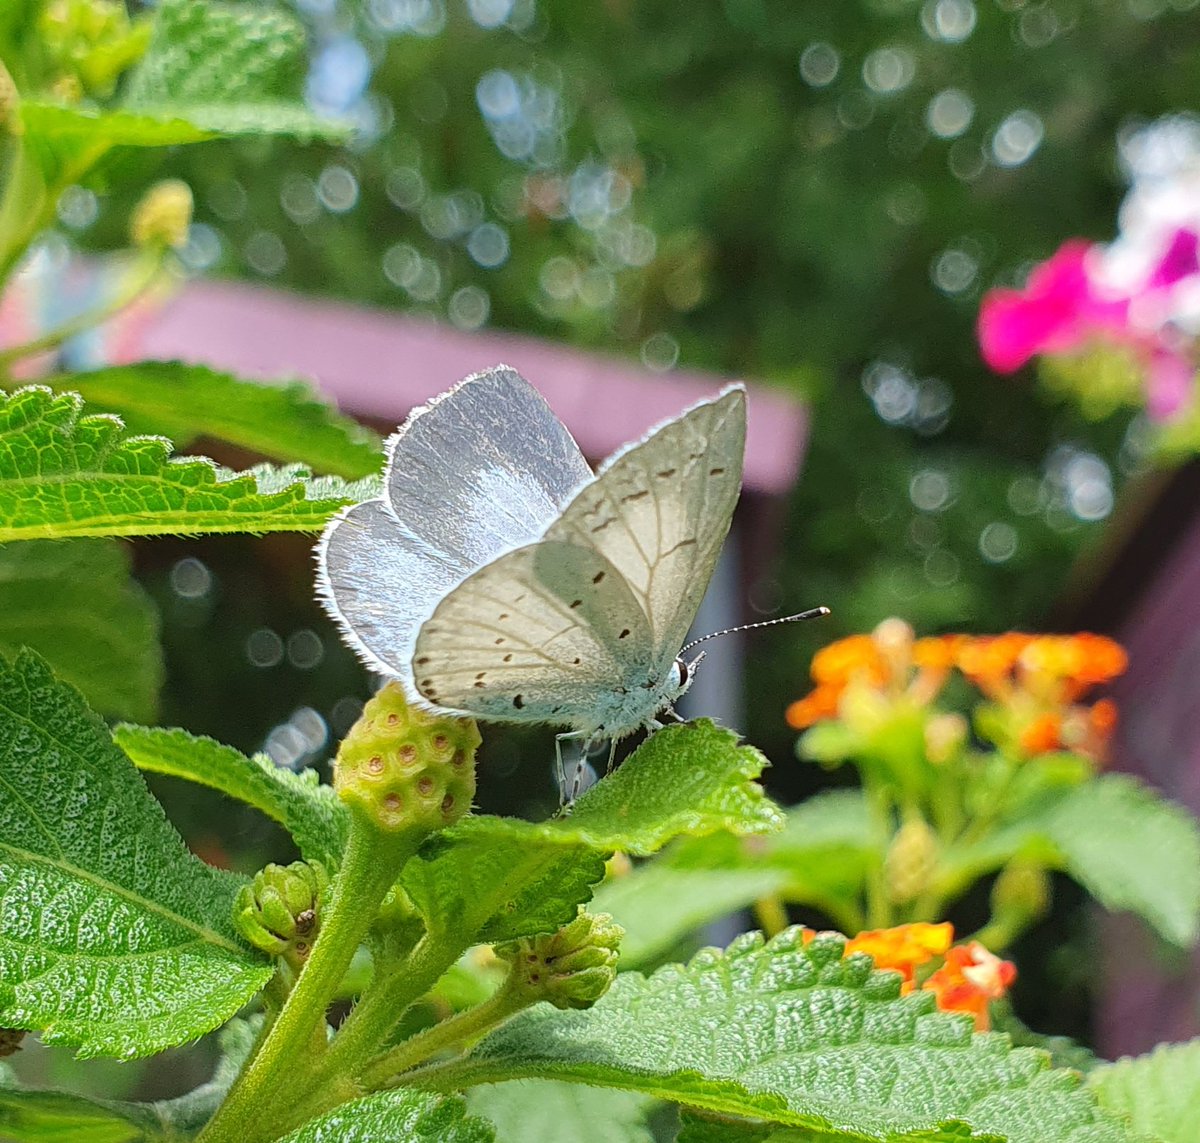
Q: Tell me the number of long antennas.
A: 1